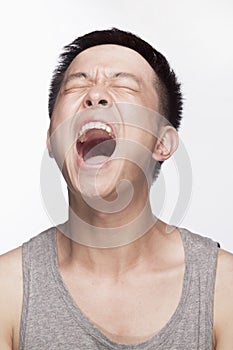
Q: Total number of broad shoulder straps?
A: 2